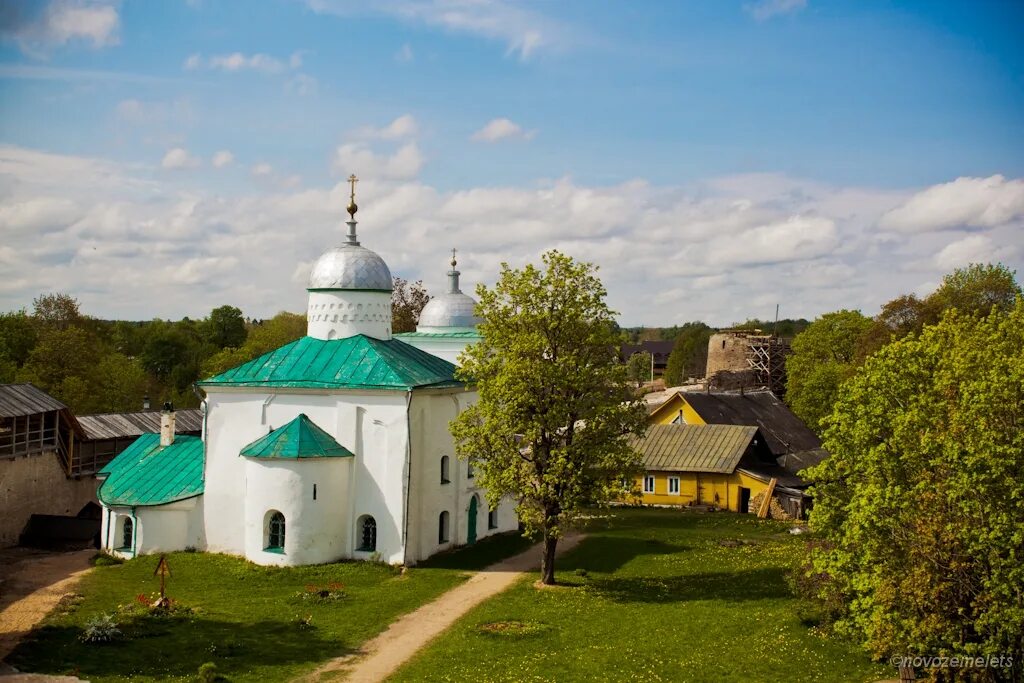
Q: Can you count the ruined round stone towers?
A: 1